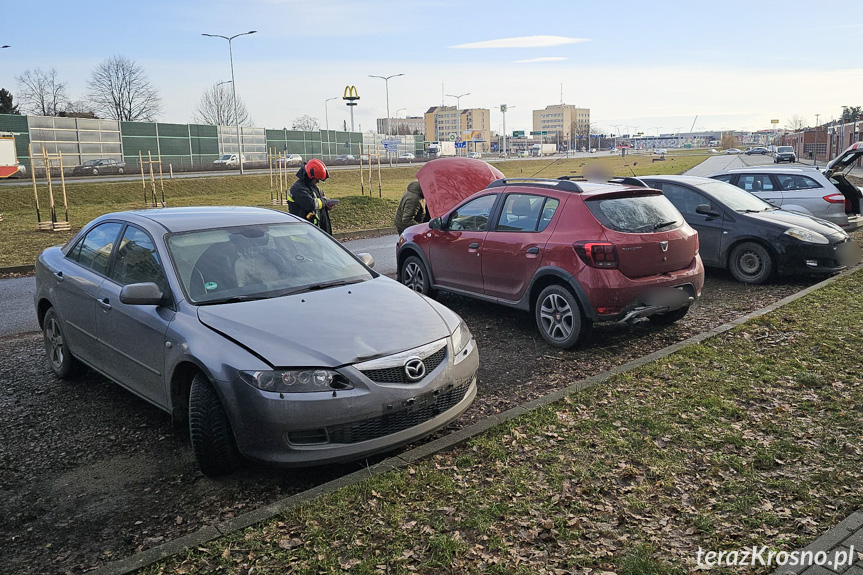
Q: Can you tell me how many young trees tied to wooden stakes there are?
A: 4